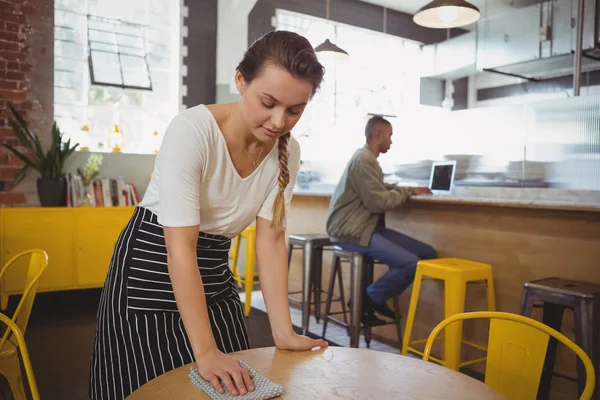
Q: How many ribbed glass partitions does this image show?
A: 1